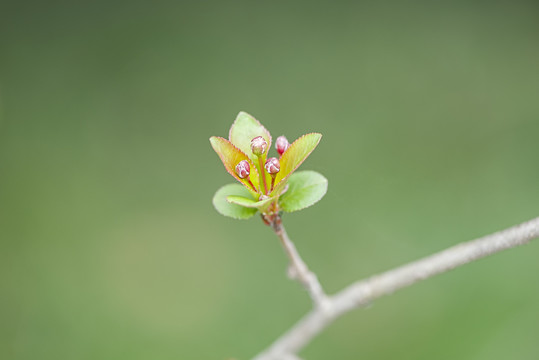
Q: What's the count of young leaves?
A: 6